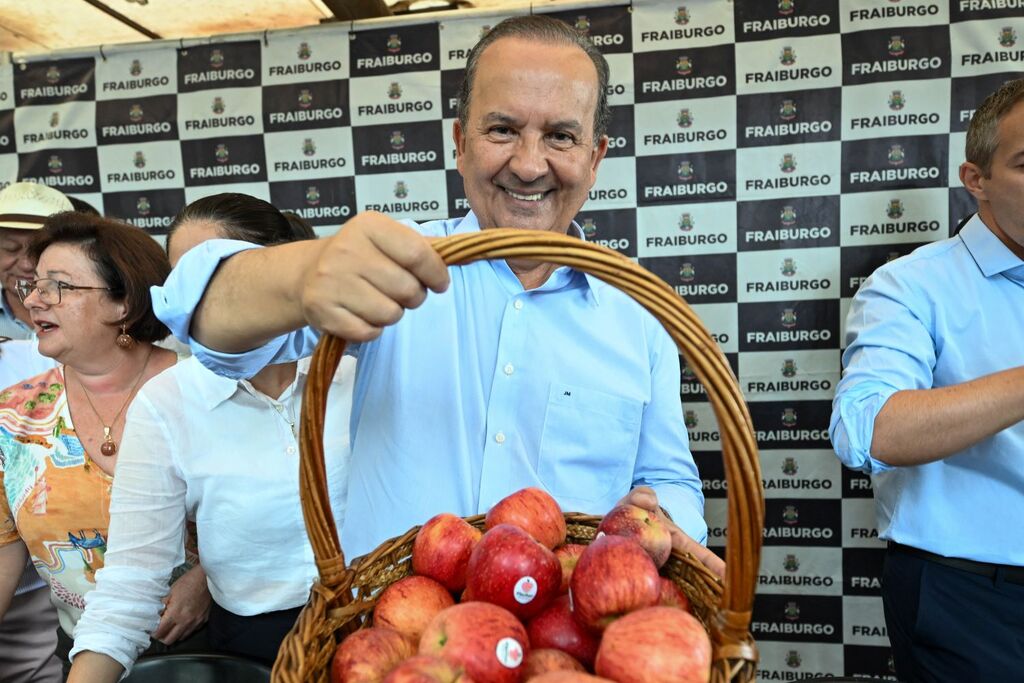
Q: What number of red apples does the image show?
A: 15